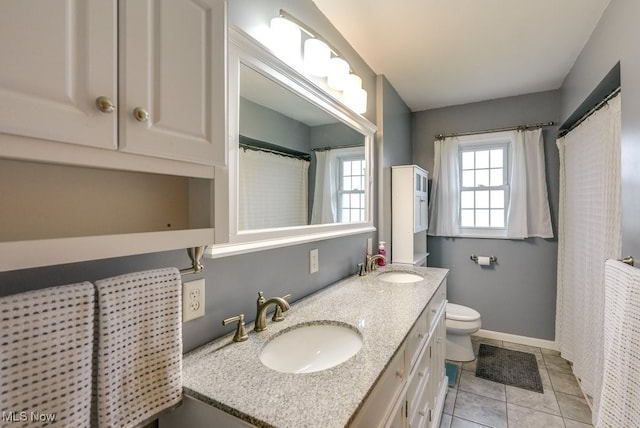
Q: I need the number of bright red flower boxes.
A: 0